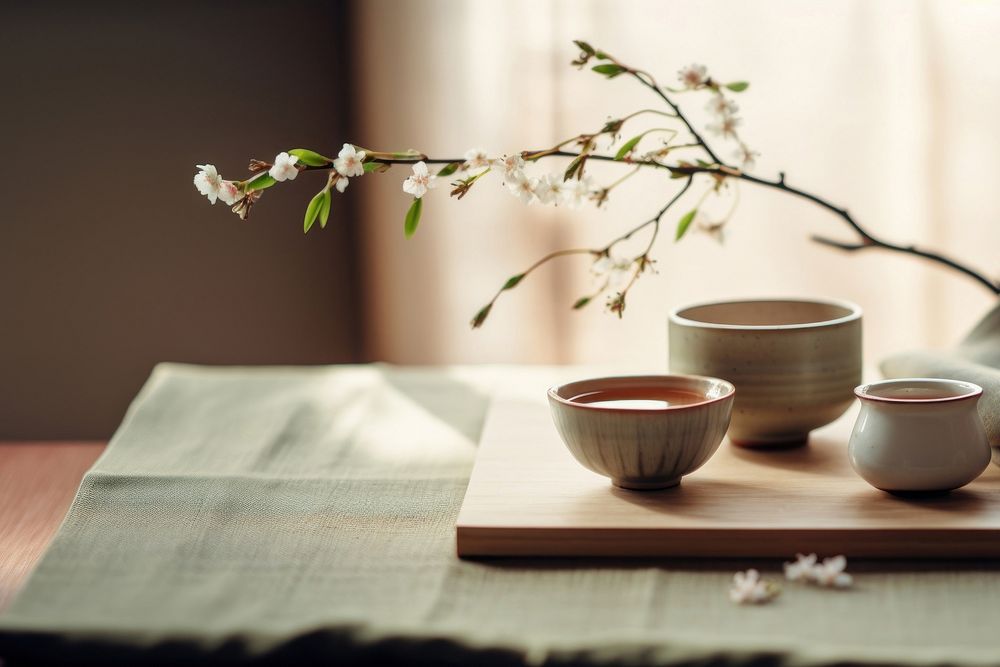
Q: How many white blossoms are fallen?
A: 3